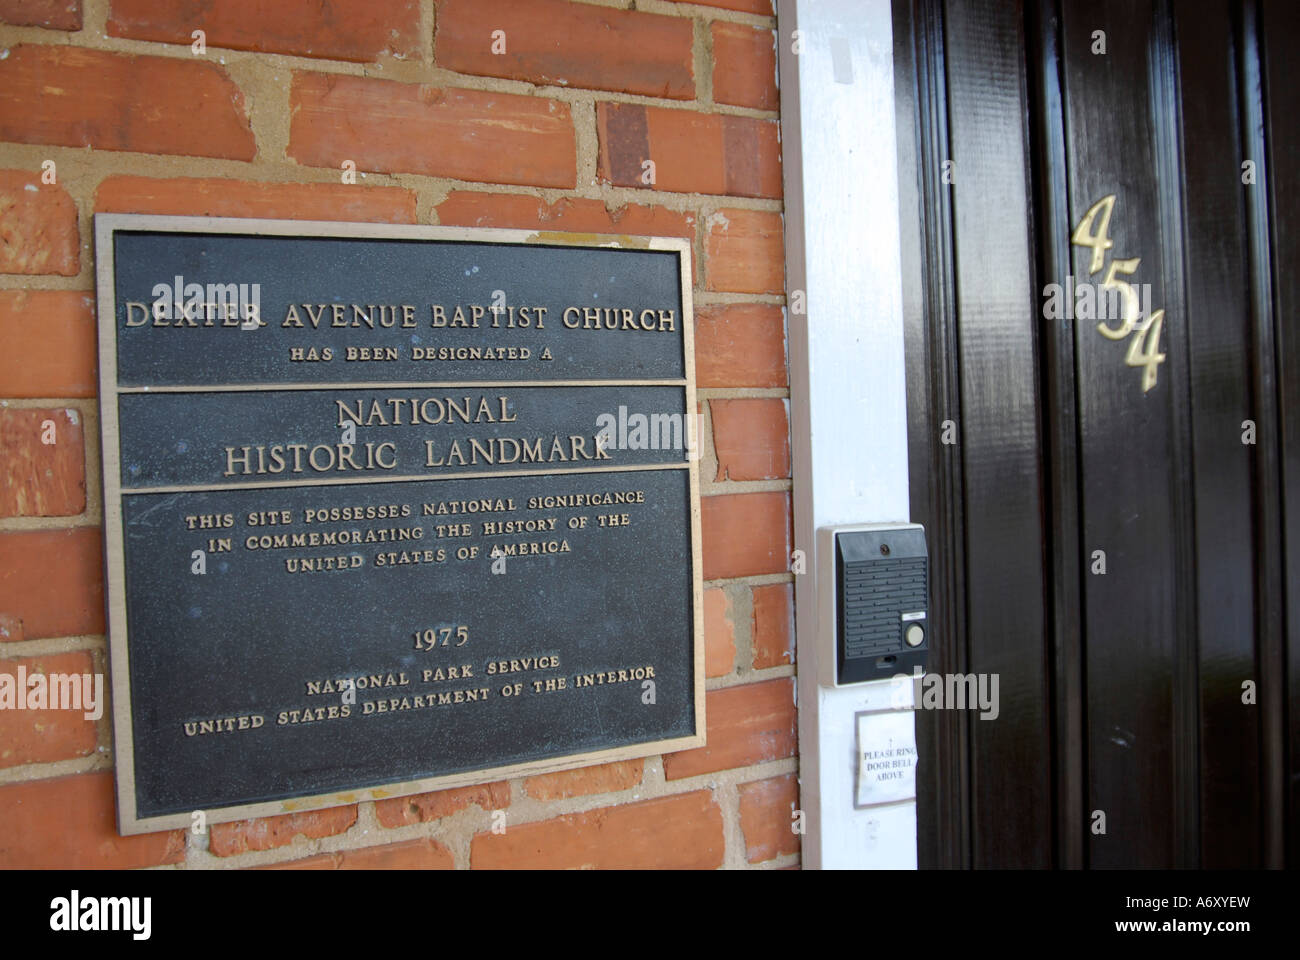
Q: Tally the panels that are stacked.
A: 3